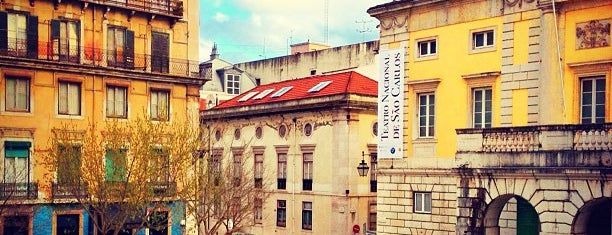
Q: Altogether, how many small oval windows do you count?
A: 6